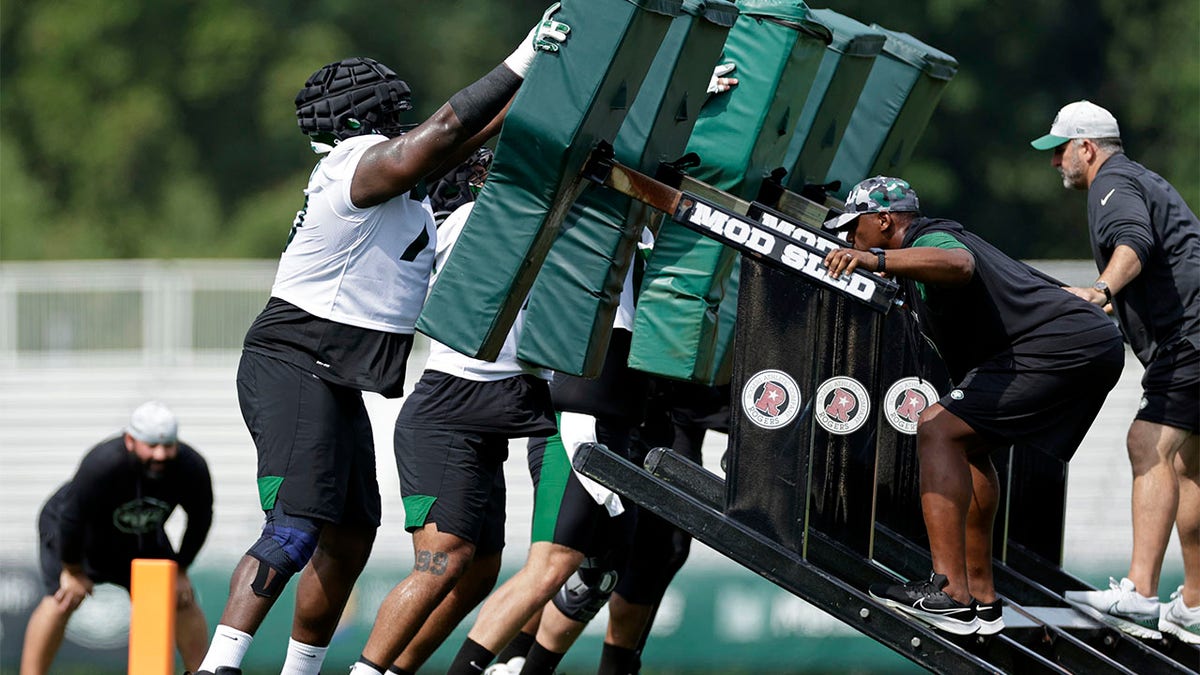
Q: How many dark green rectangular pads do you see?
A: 5